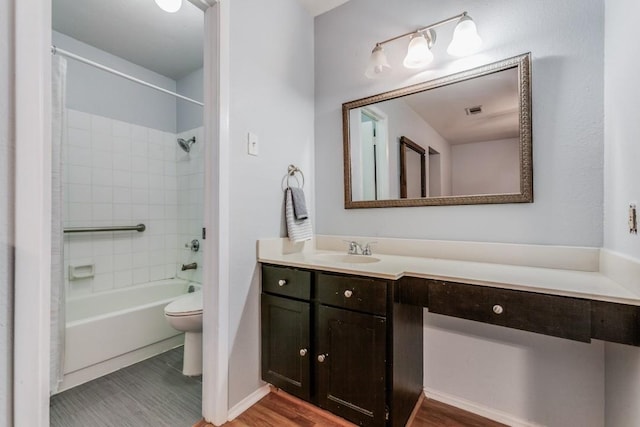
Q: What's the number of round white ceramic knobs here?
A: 5